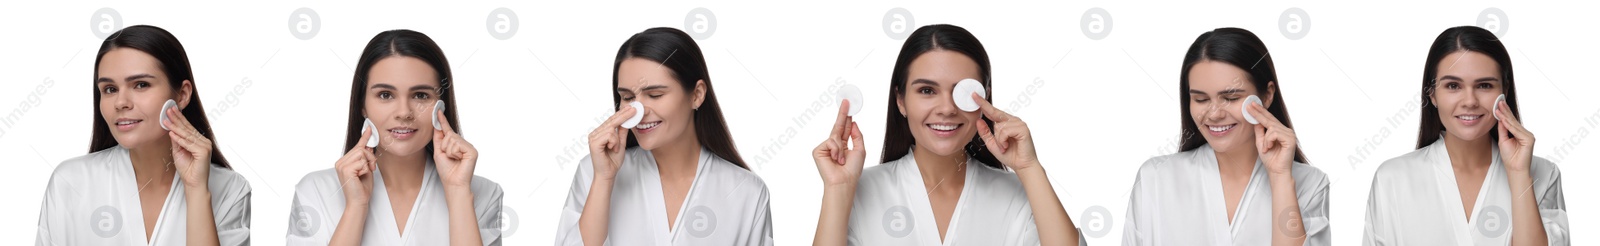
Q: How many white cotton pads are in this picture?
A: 8